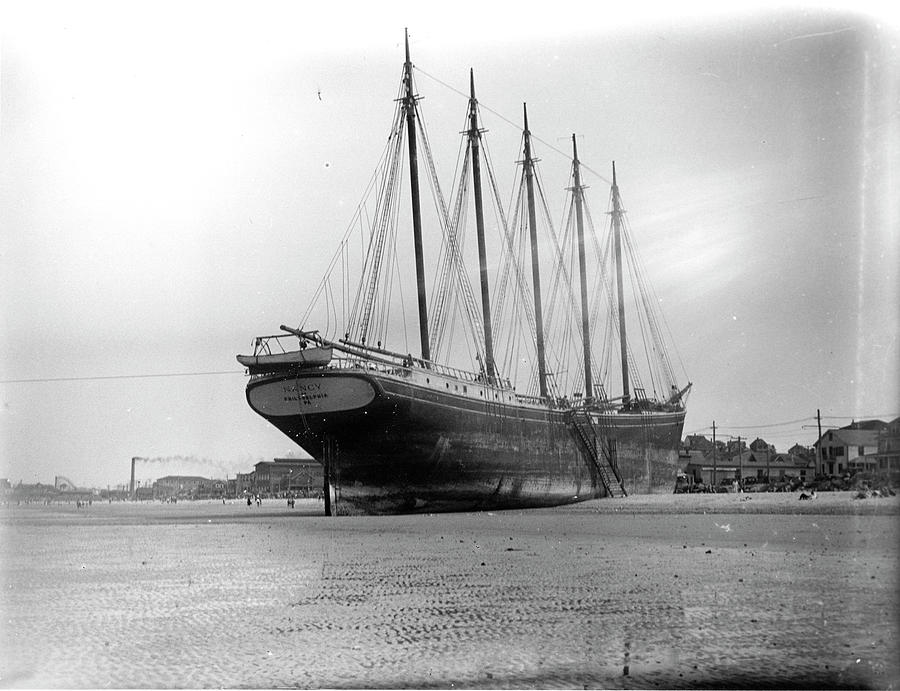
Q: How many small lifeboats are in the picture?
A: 1